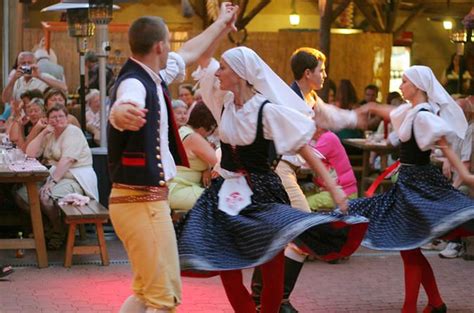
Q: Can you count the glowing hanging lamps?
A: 2